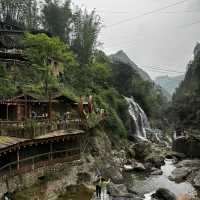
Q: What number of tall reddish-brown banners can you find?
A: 2